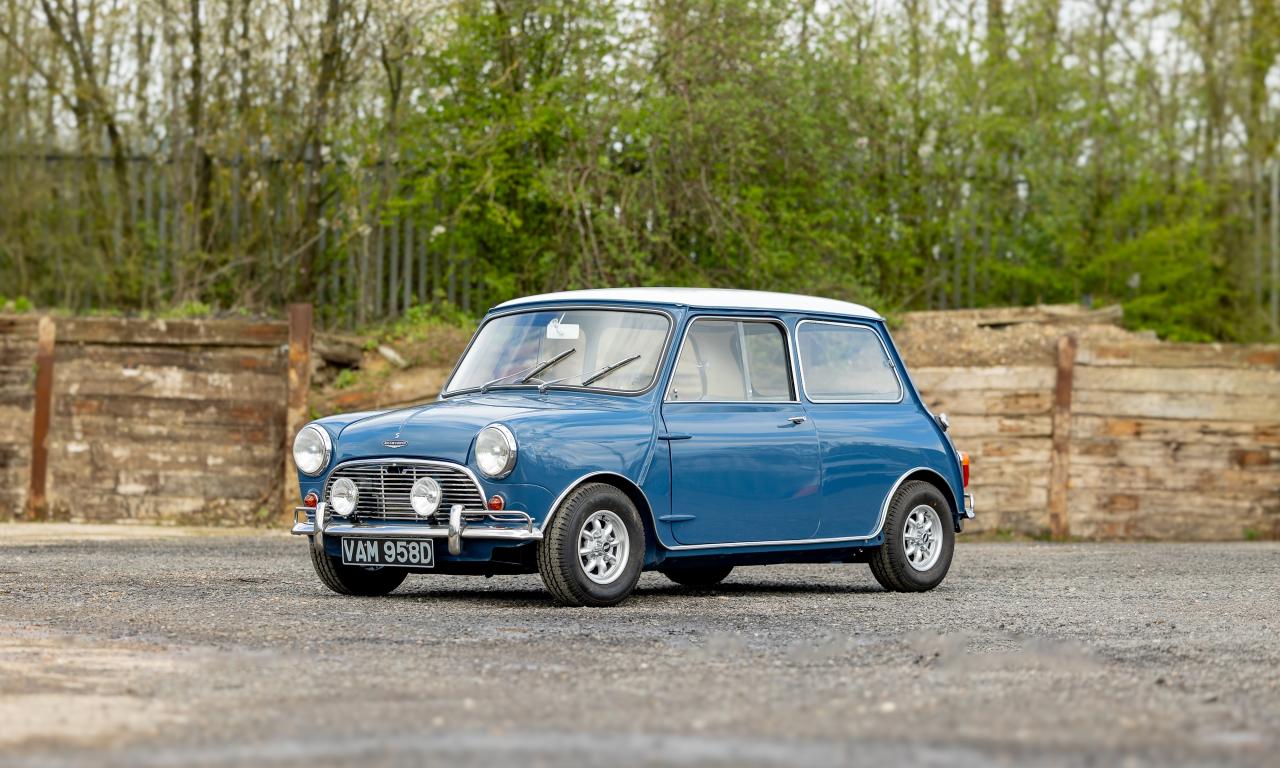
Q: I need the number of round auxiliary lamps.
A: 2